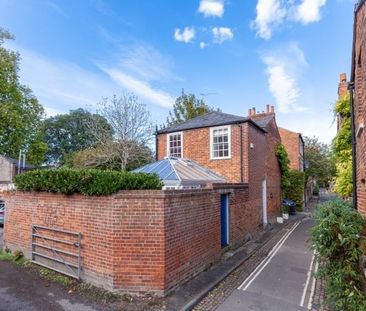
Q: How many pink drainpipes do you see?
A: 0